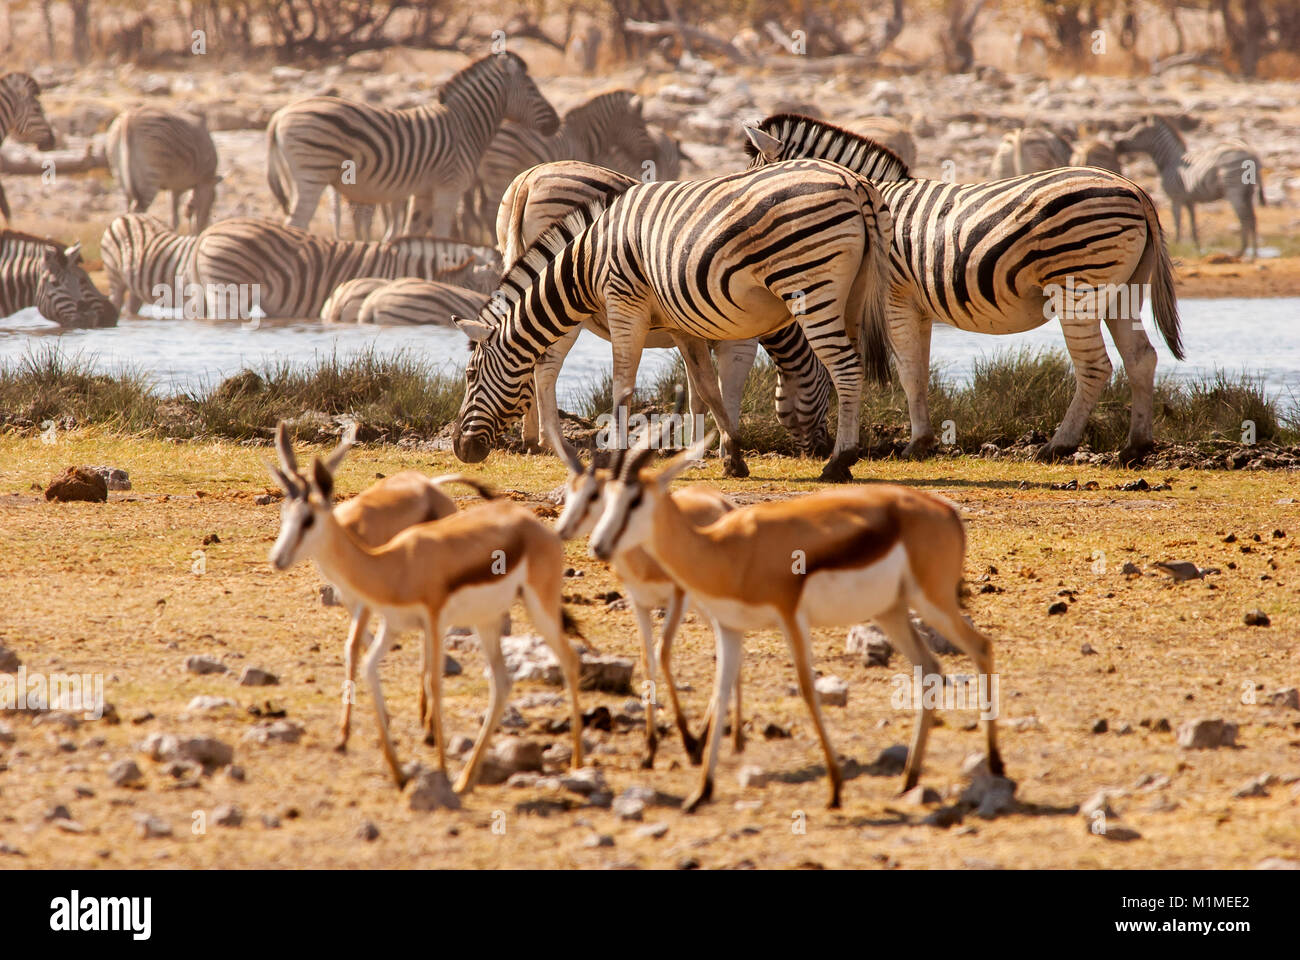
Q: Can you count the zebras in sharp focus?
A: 3